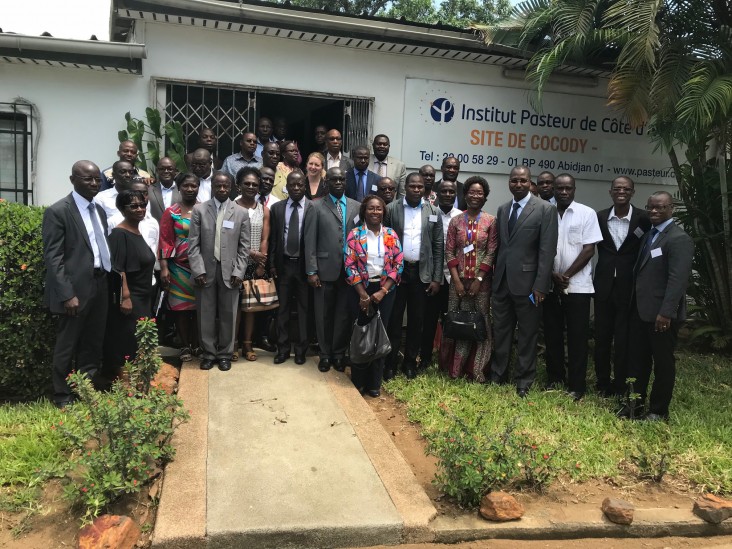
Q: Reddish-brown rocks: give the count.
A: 5